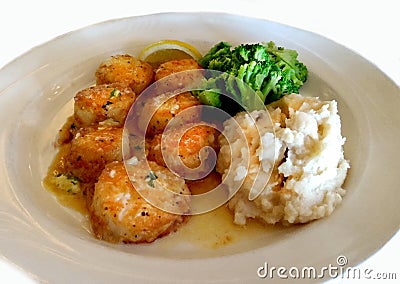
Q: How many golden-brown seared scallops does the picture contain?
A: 7